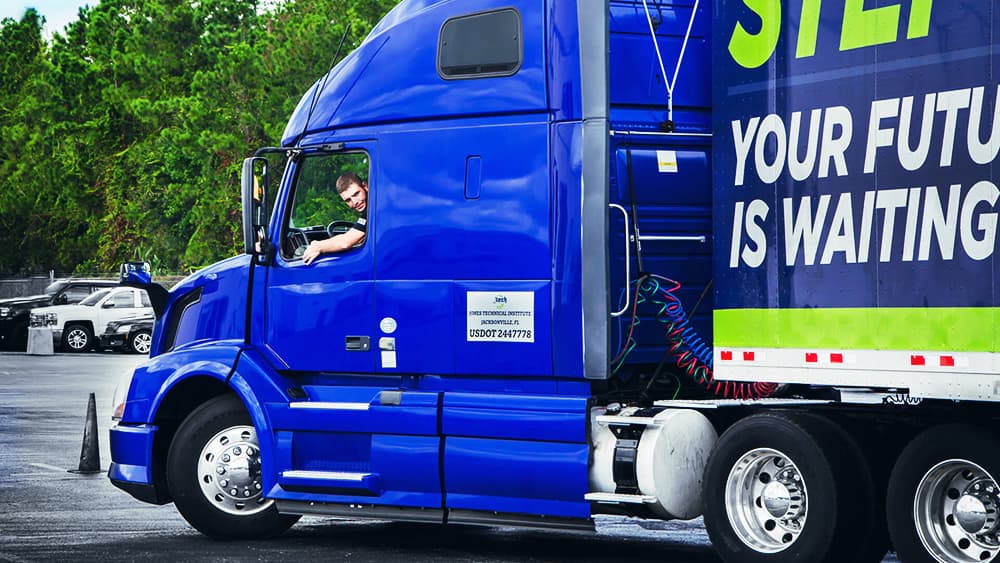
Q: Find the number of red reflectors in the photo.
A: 6